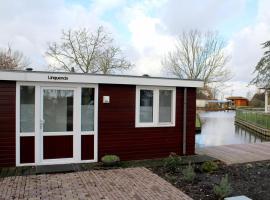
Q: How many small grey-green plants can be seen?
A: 2